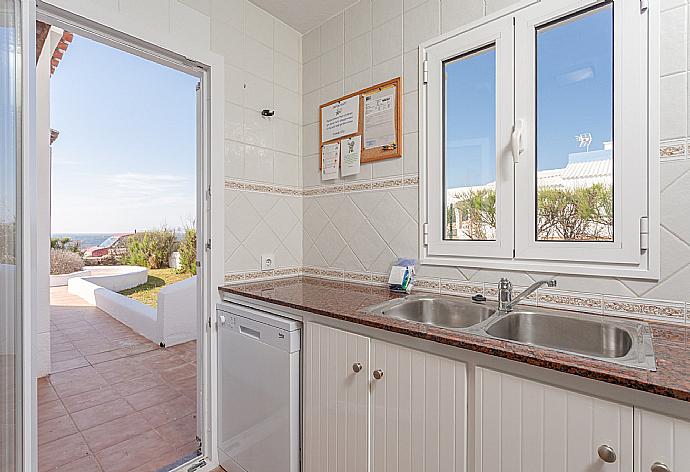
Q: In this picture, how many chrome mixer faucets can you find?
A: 1